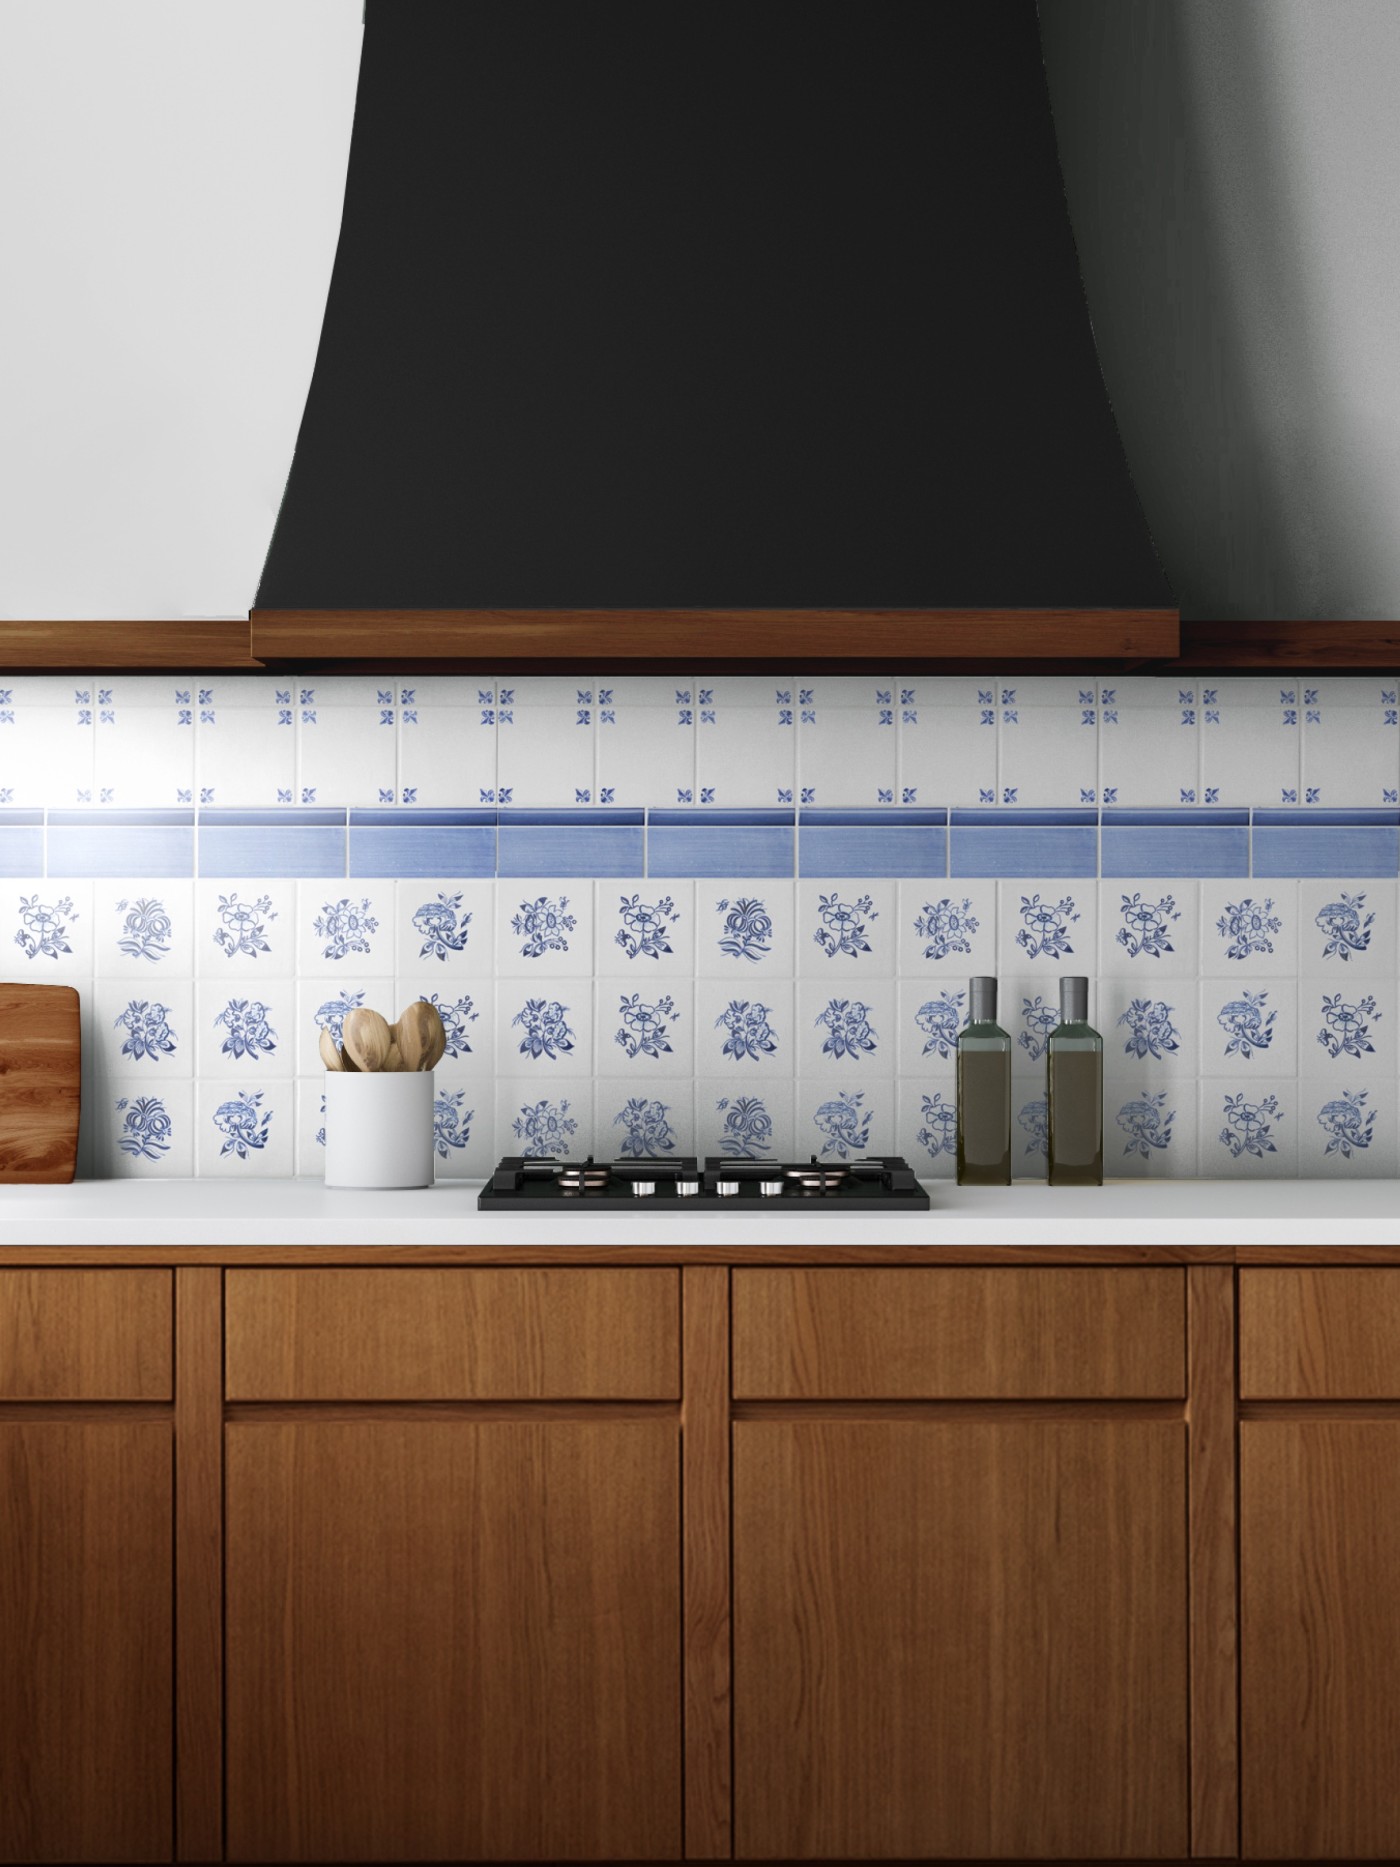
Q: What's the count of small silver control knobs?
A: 4